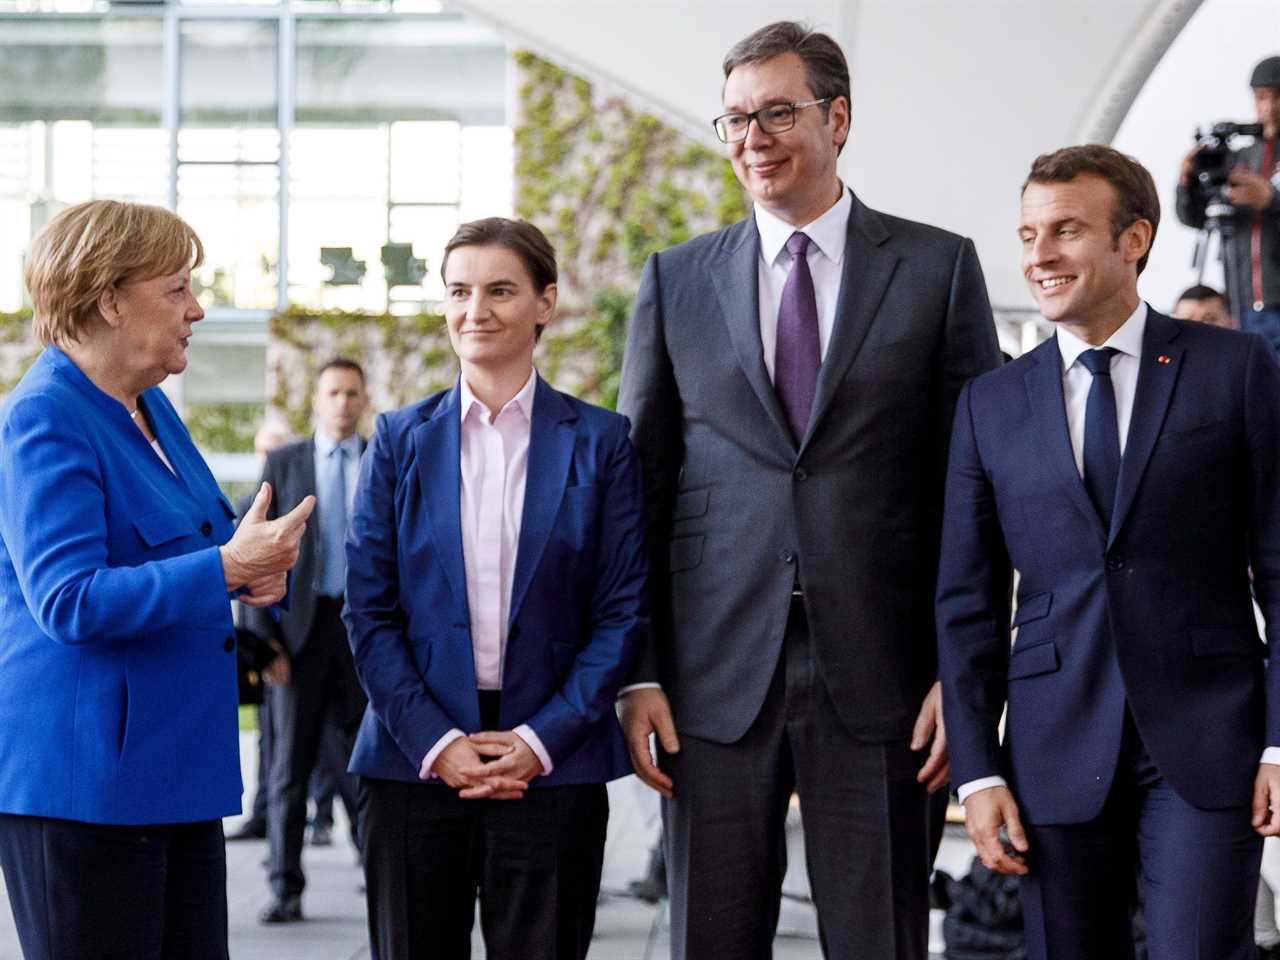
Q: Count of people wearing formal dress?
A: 5